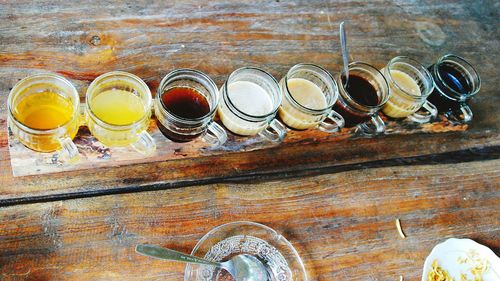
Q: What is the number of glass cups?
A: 8